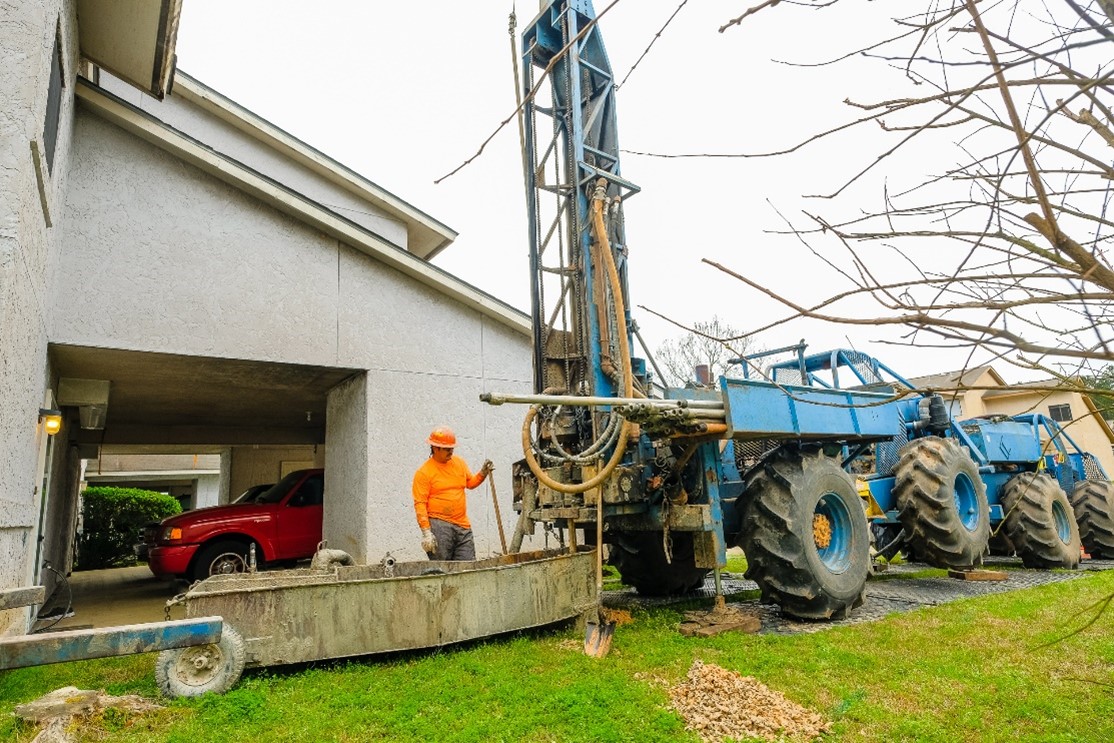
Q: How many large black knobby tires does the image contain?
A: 5